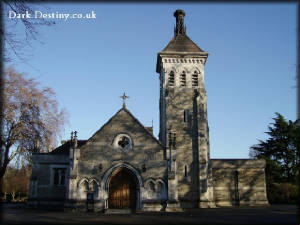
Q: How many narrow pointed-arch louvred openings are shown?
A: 3